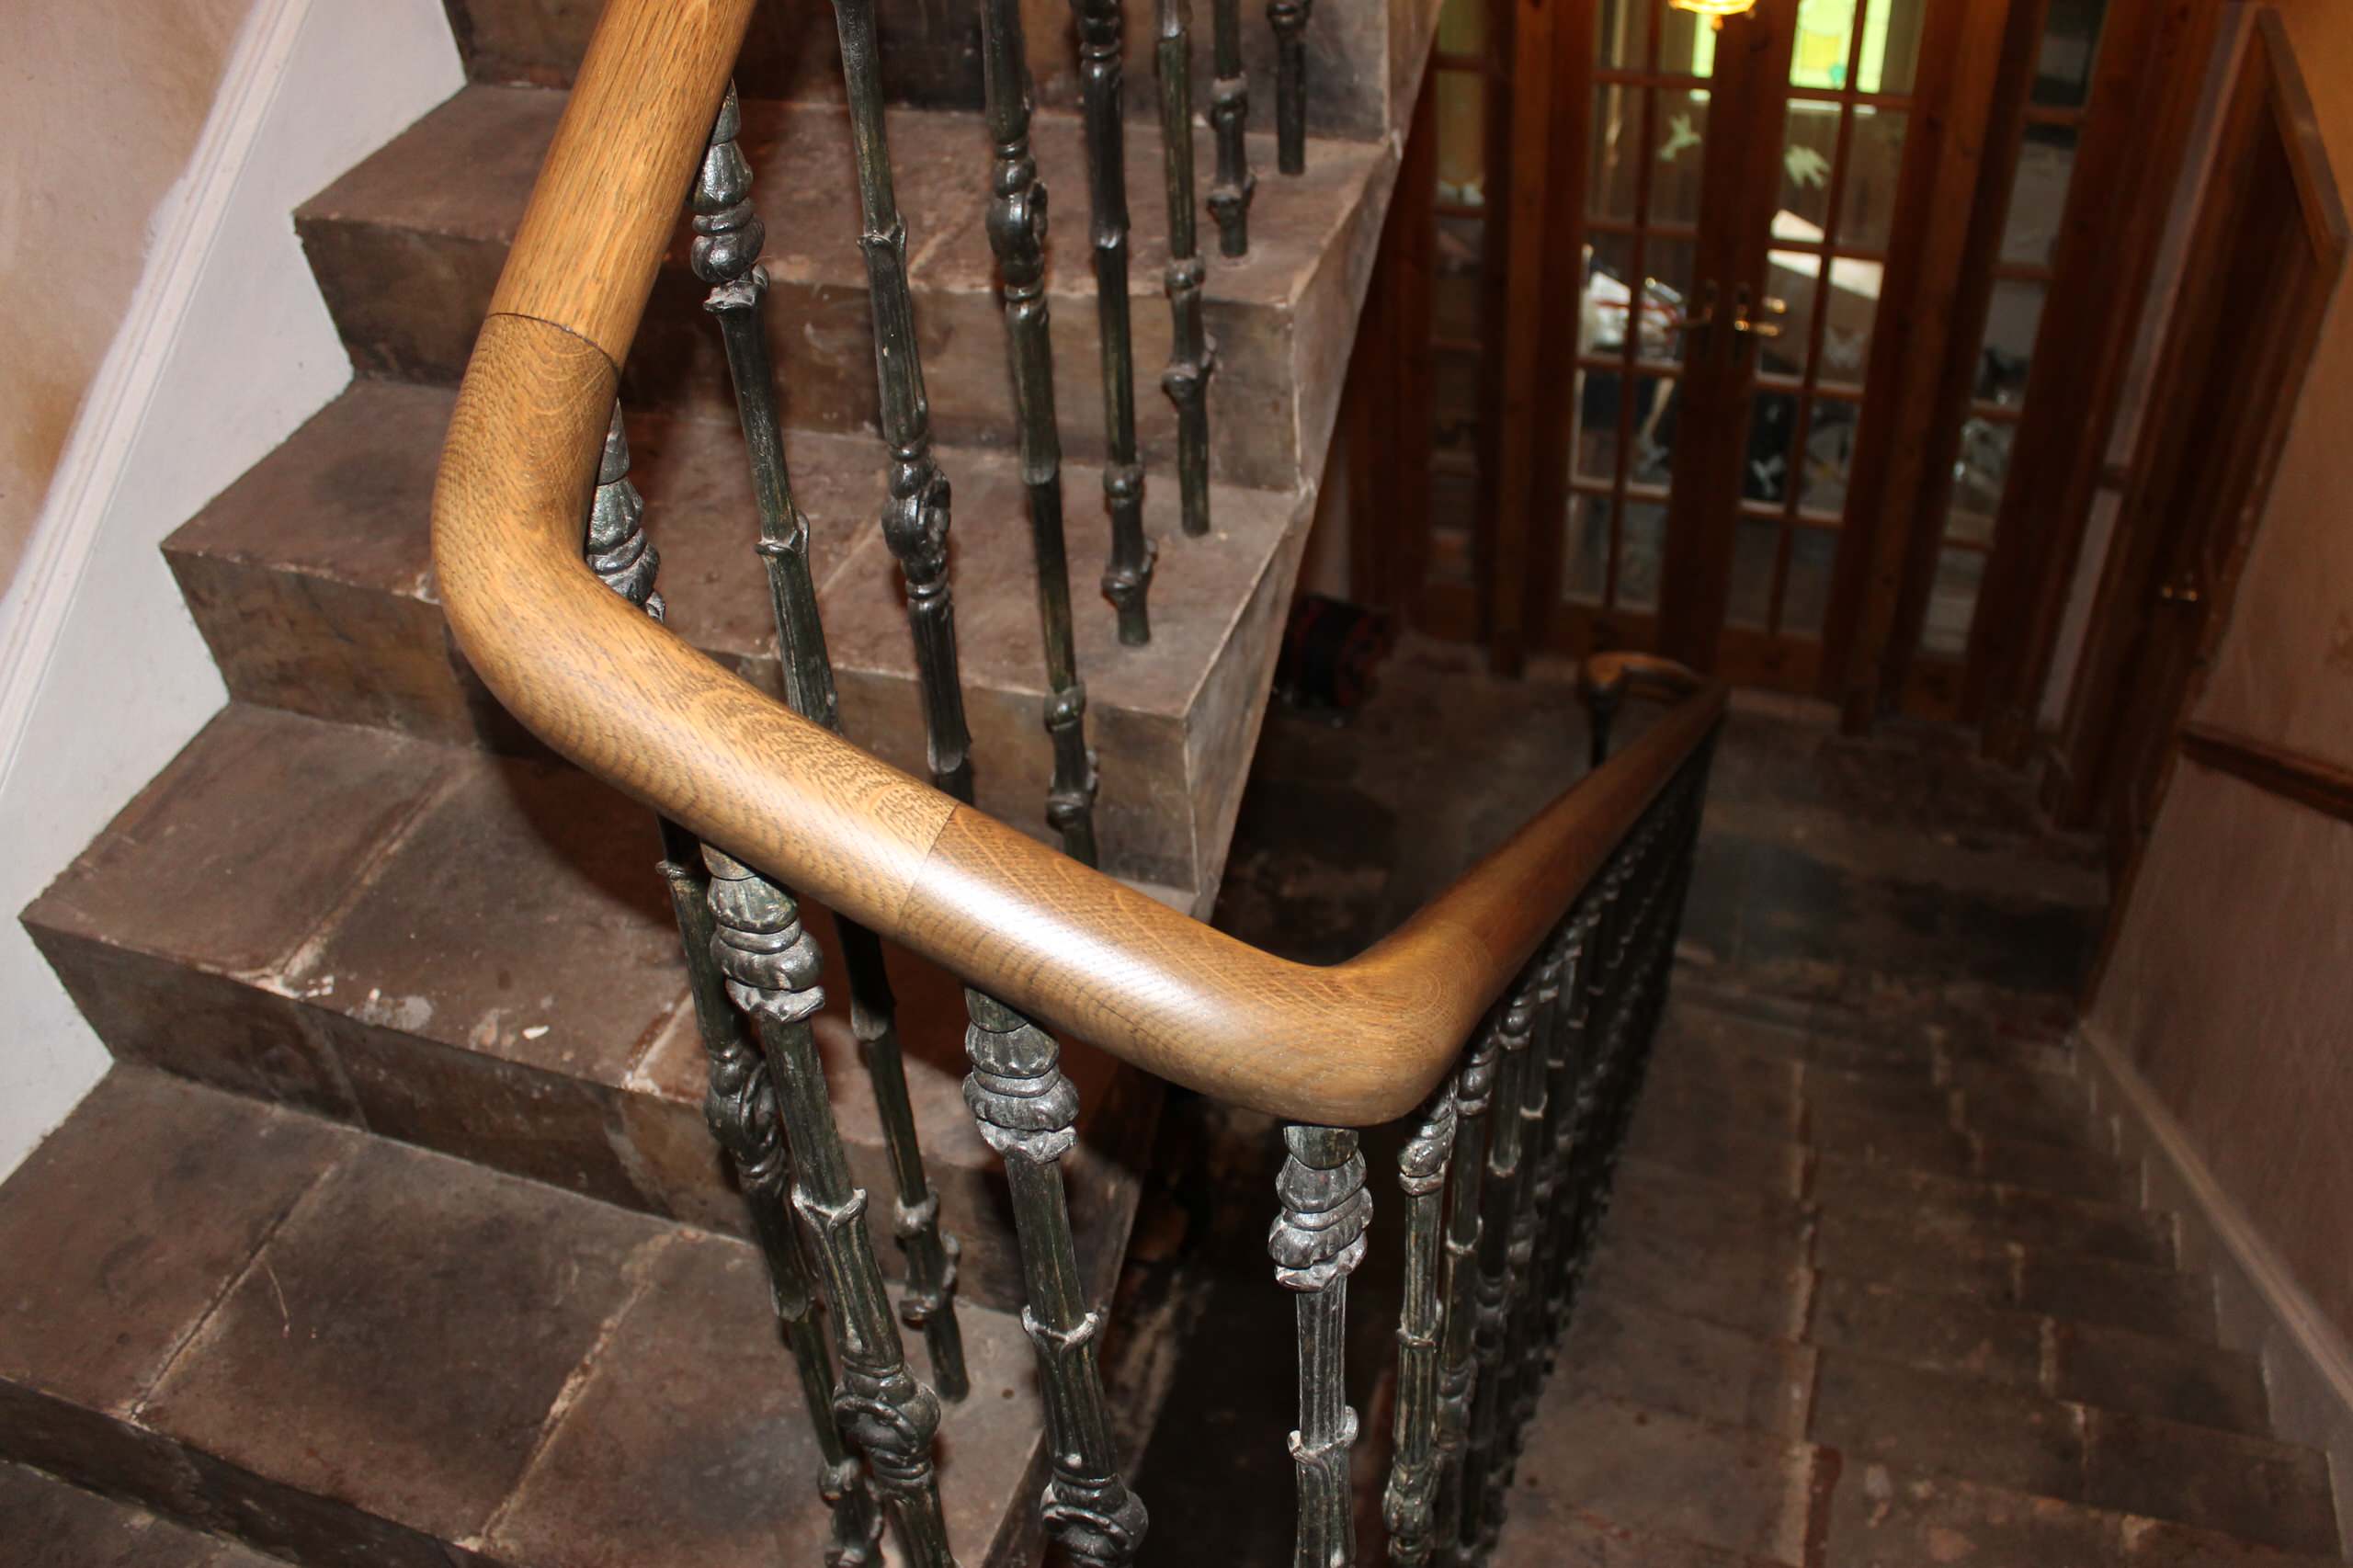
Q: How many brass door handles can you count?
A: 3